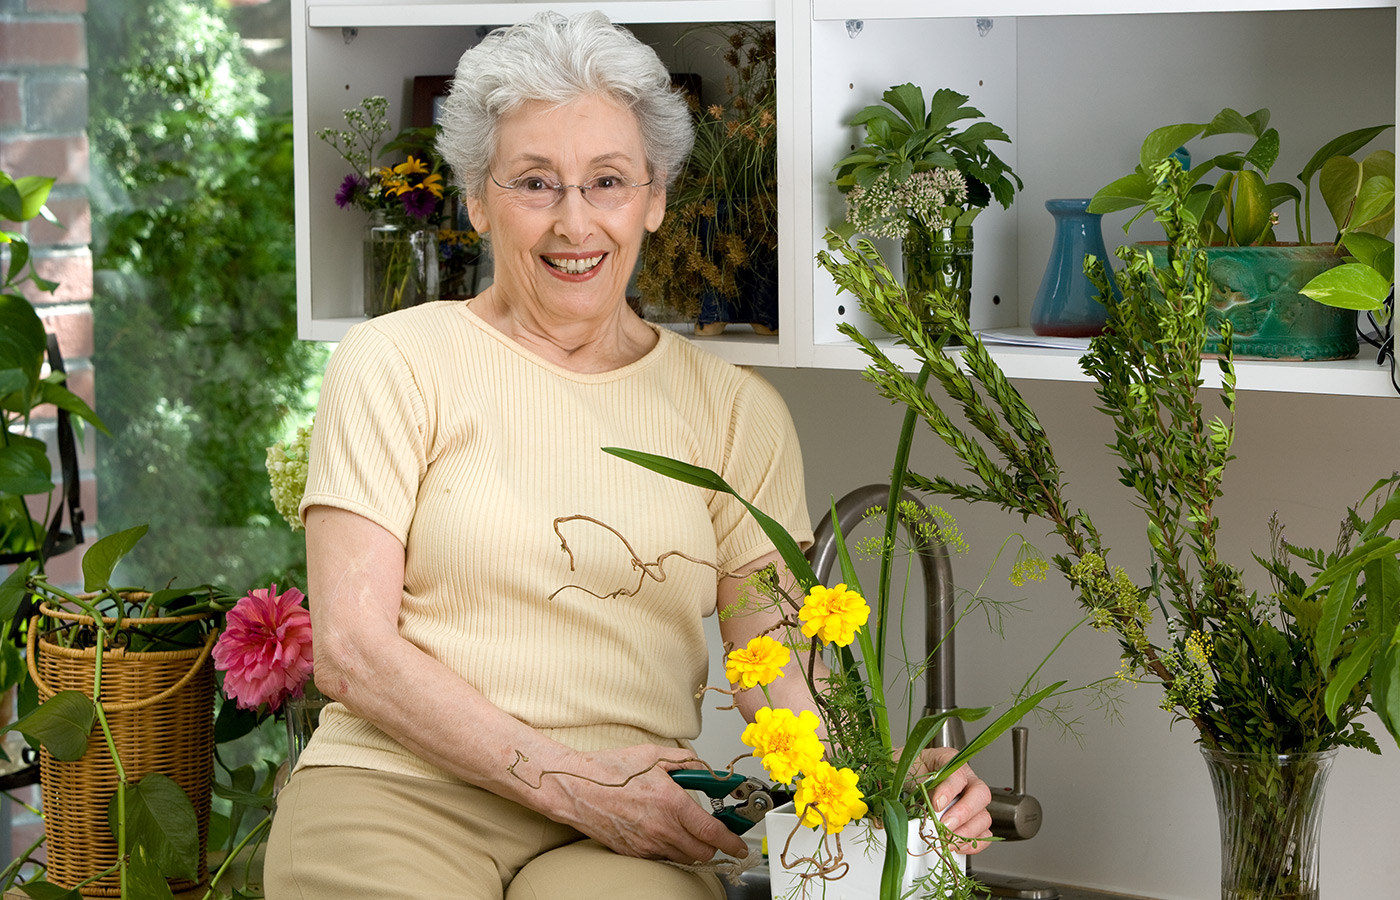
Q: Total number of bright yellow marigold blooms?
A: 4